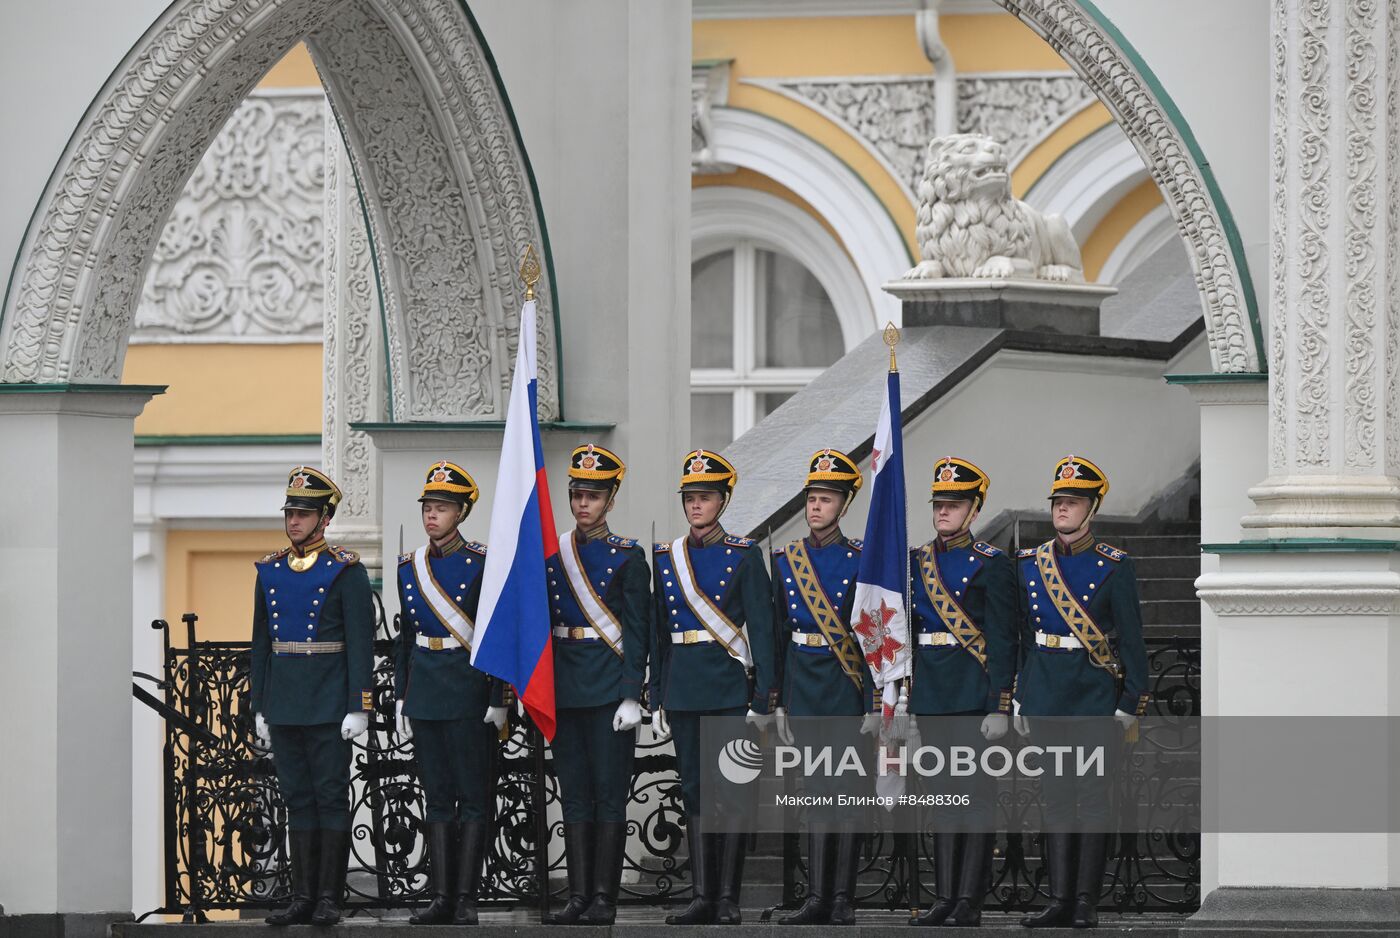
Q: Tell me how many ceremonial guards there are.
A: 7